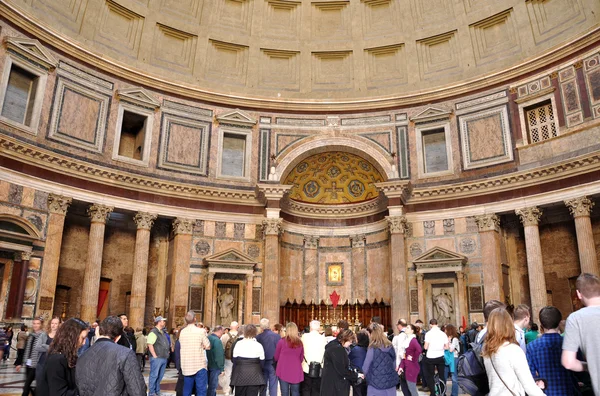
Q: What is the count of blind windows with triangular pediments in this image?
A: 4